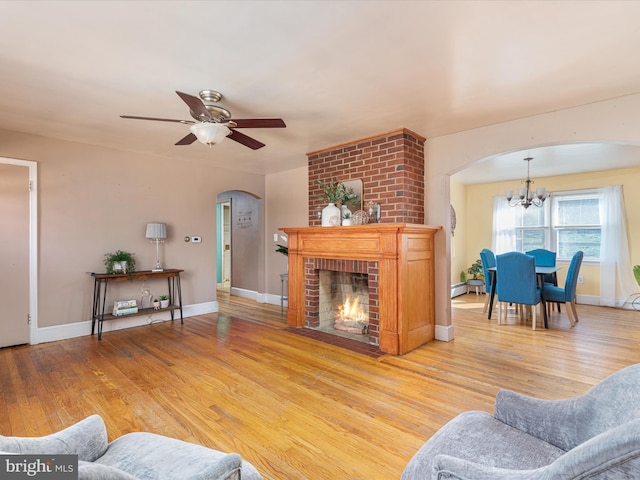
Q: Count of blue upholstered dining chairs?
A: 4